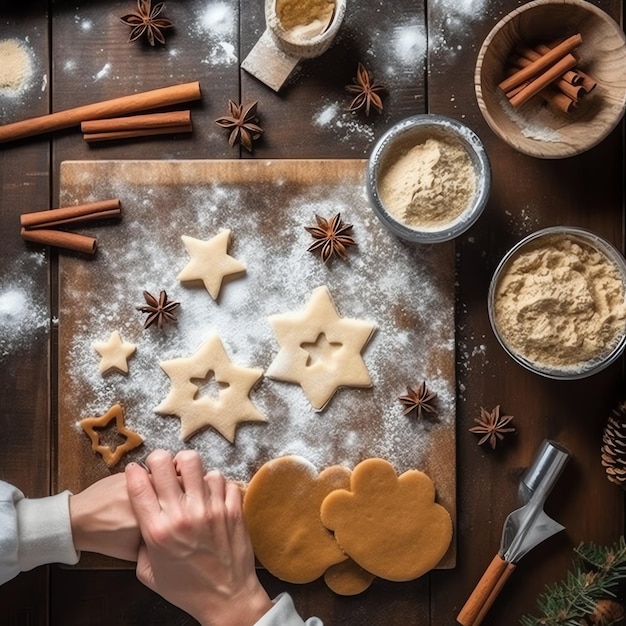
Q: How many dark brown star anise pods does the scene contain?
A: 7